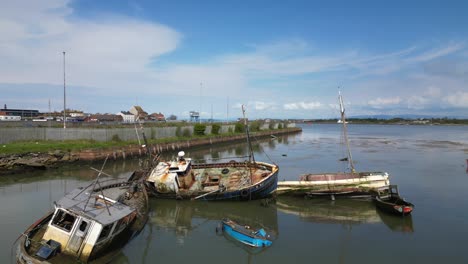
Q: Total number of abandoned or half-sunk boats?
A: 5